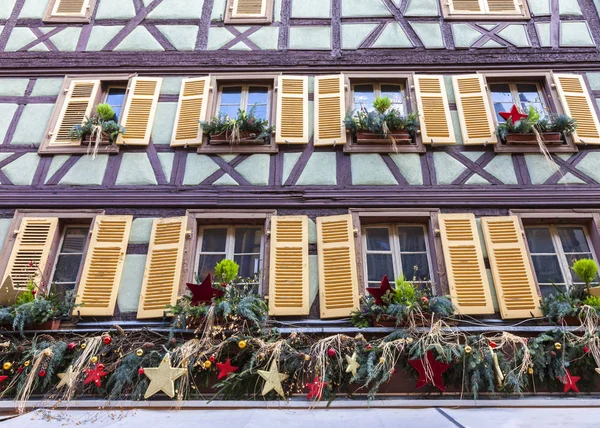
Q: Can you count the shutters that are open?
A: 13